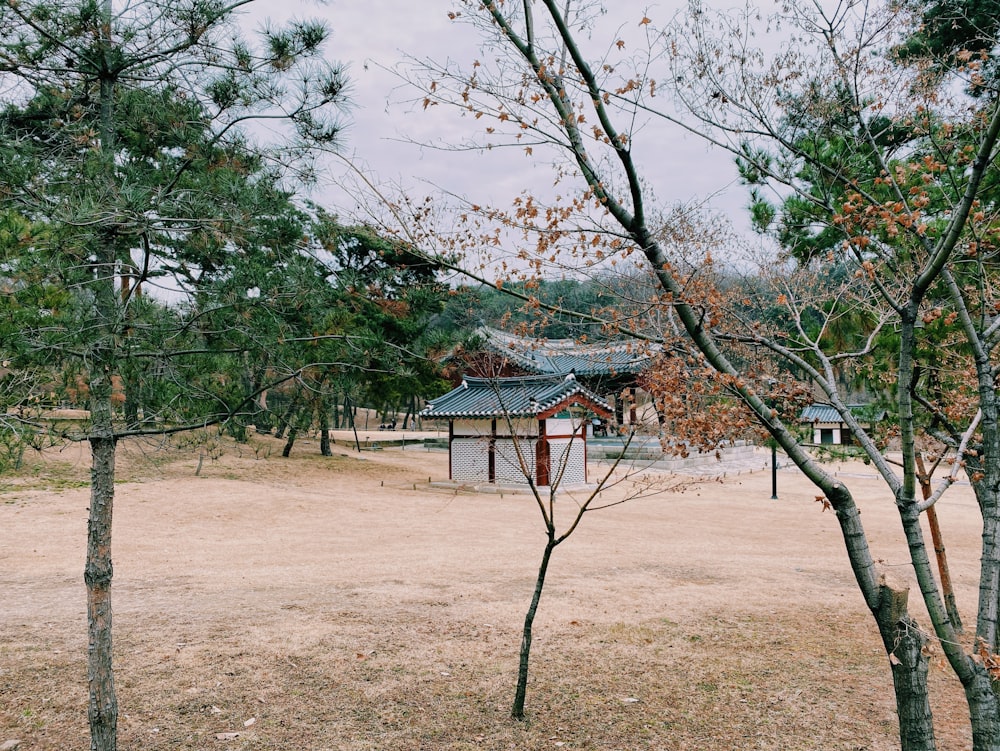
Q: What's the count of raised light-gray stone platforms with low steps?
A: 1